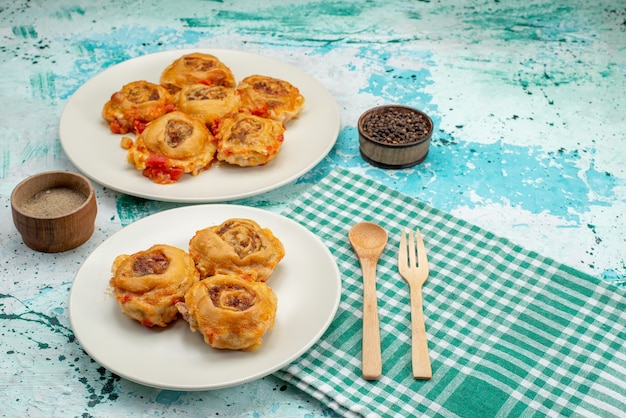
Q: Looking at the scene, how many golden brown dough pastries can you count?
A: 9